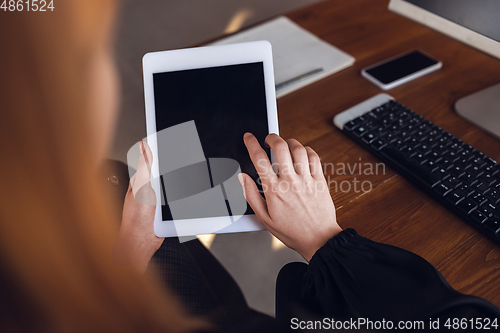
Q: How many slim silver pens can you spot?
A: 1